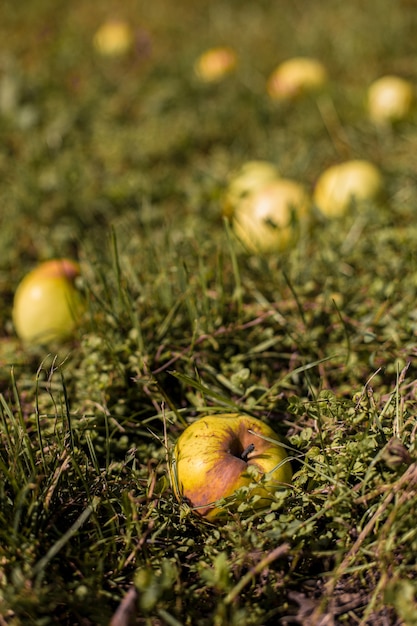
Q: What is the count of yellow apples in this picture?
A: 9